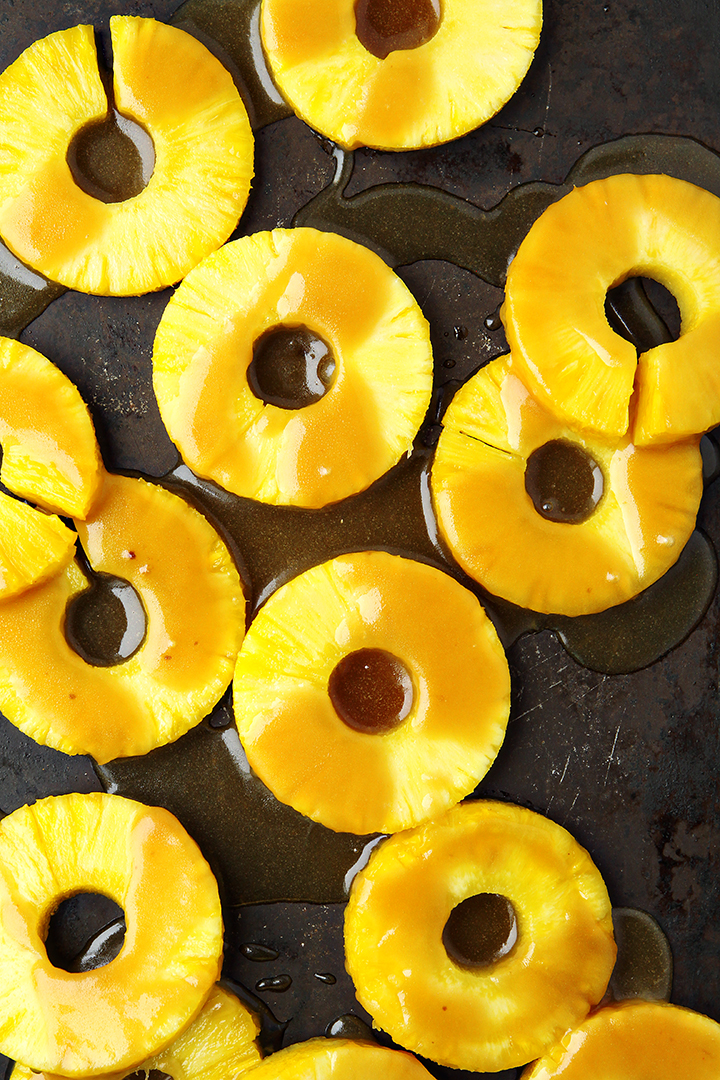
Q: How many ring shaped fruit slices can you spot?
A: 13